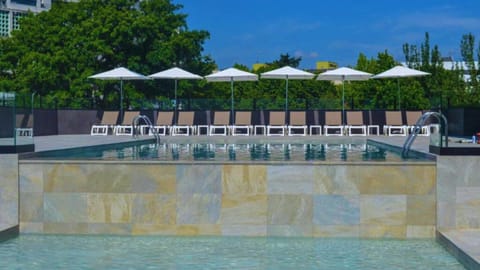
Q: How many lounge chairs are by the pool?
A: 12